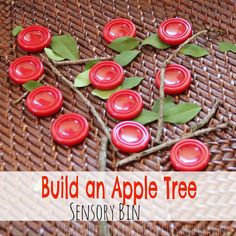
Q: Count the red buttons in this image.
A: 11